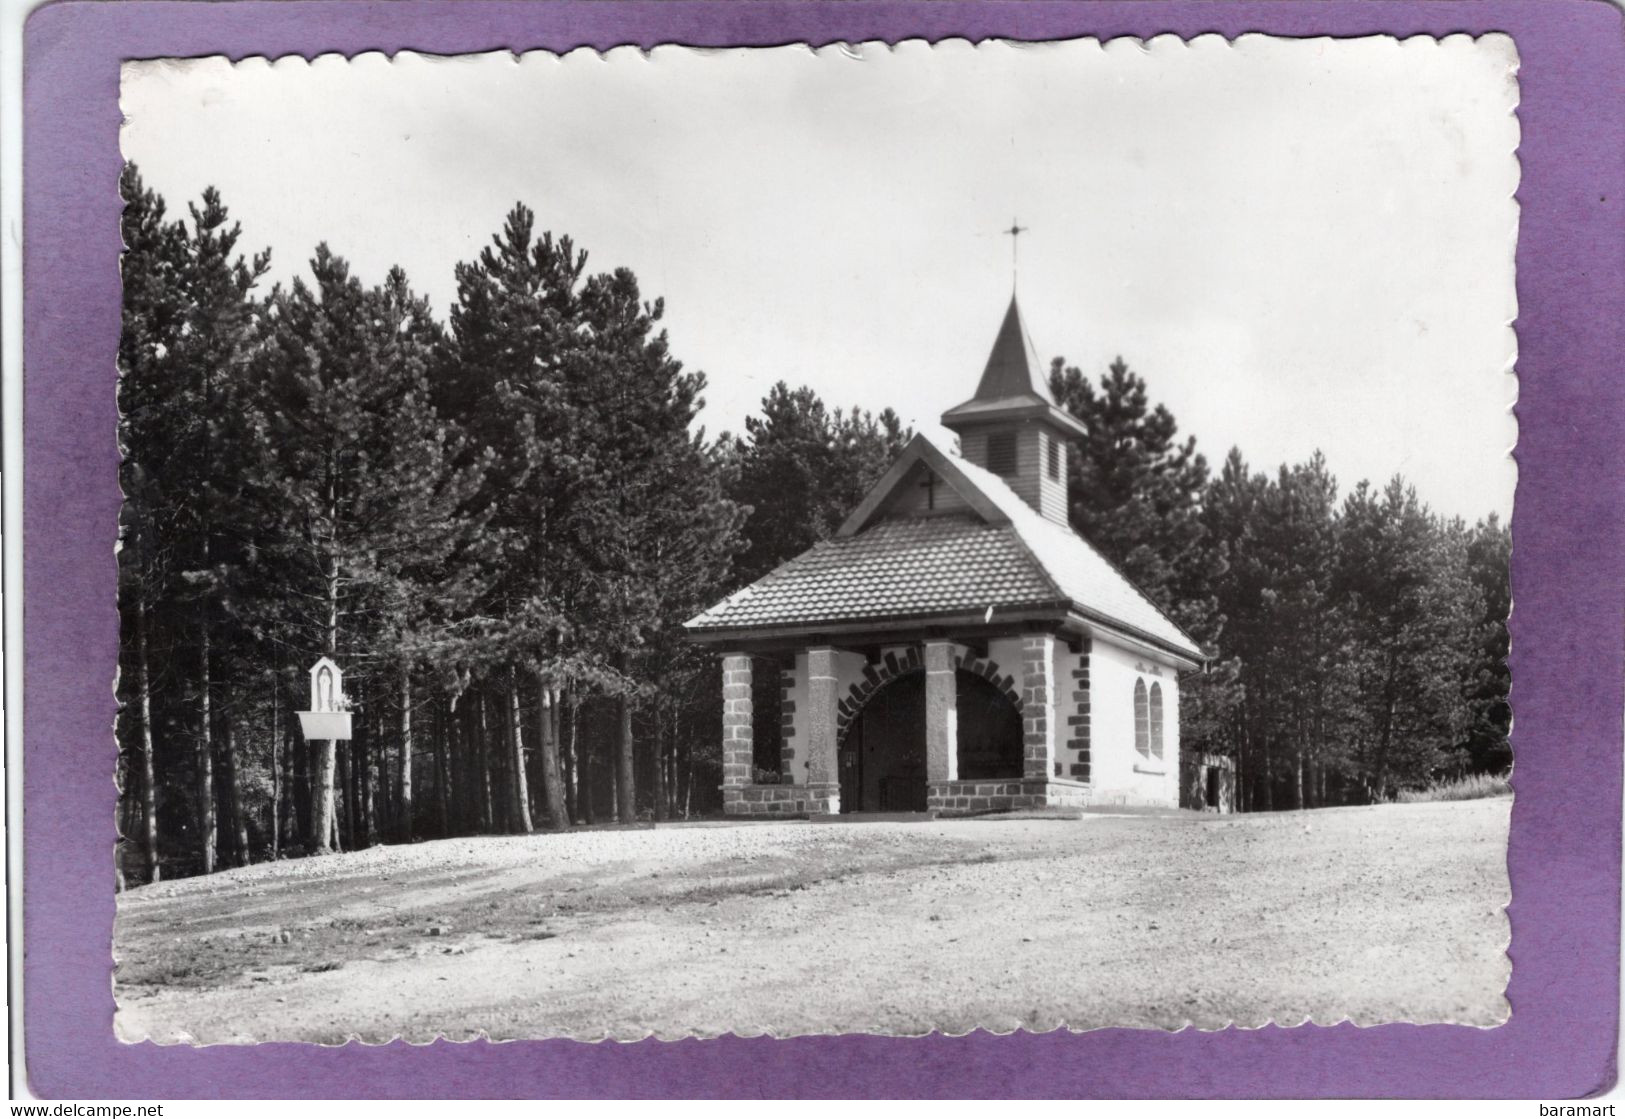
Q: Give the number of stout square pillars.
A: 4